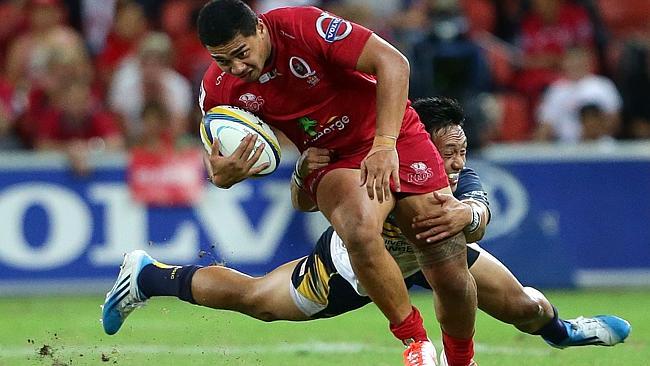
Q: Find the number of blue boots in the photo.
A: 2